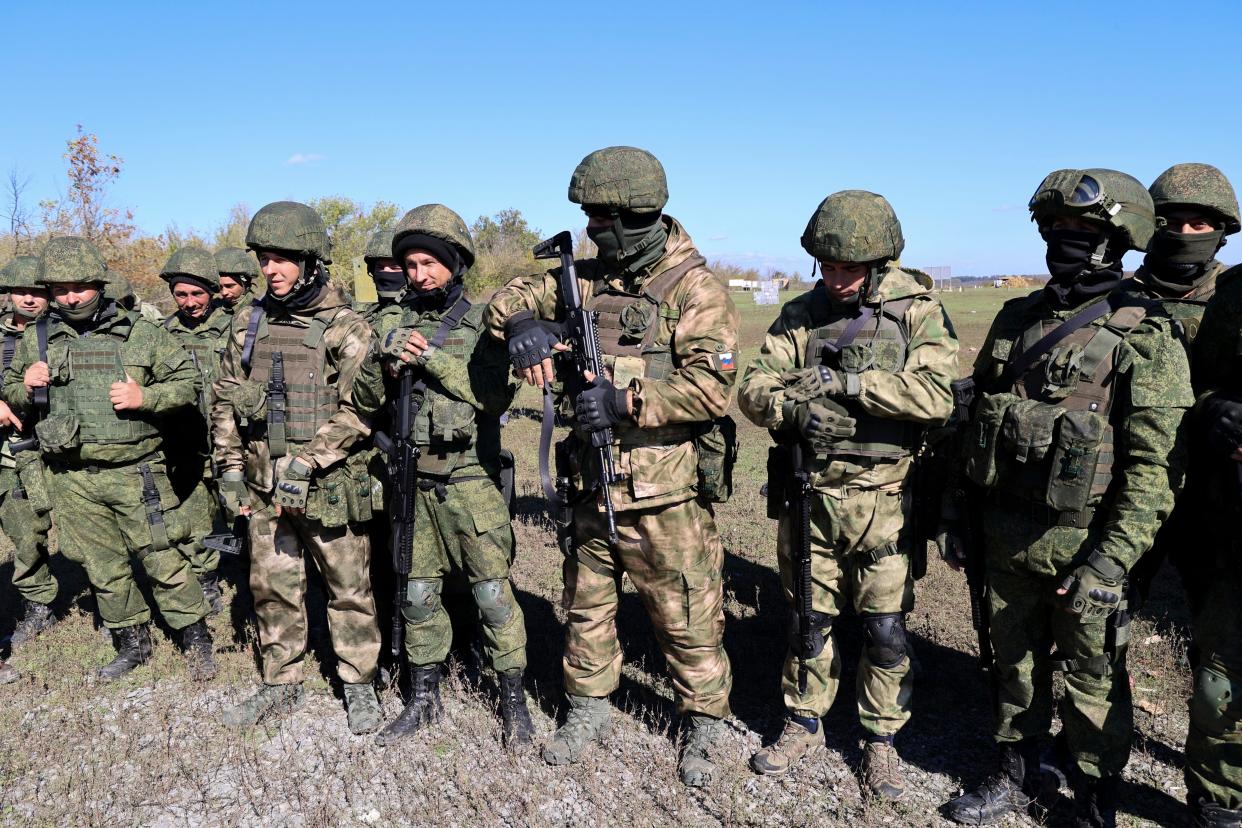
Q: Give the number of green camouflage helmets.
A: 12